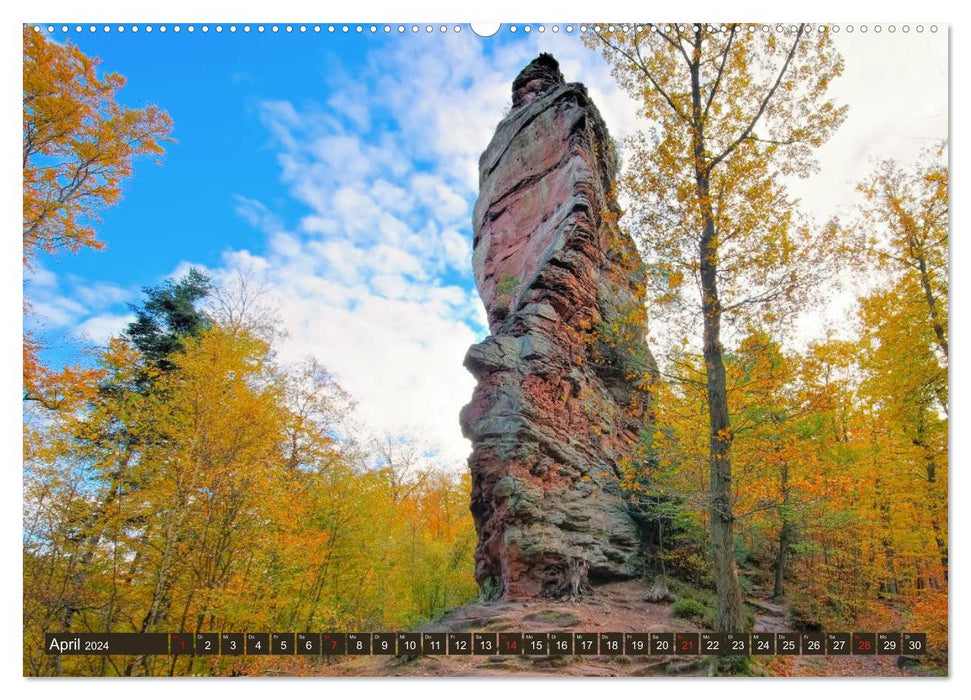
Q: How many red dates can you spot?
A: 5